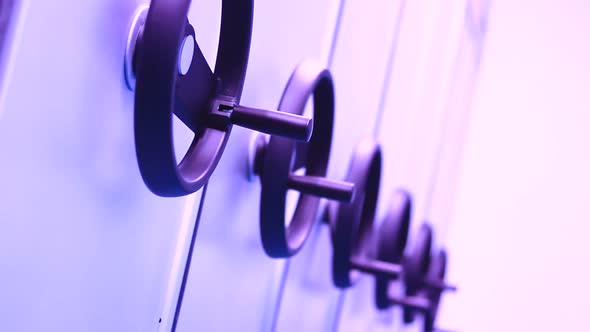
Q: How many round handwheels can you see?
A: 6